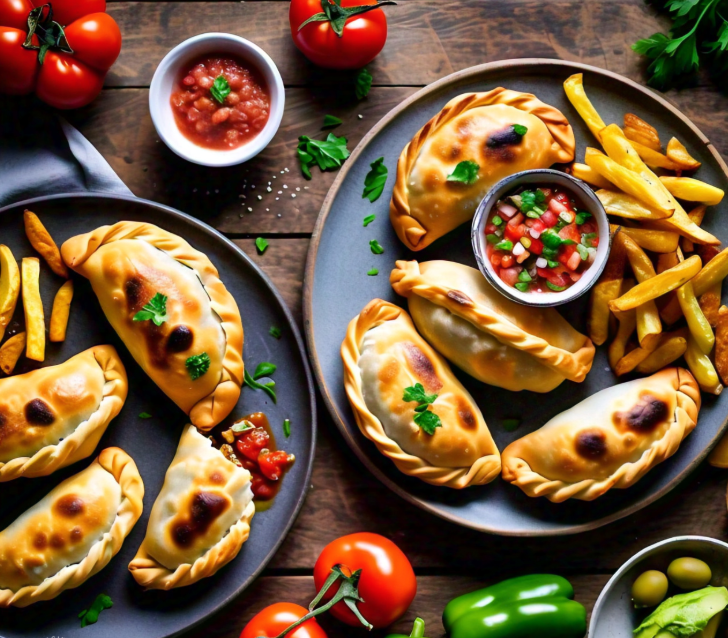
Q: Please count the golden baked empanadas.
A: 8